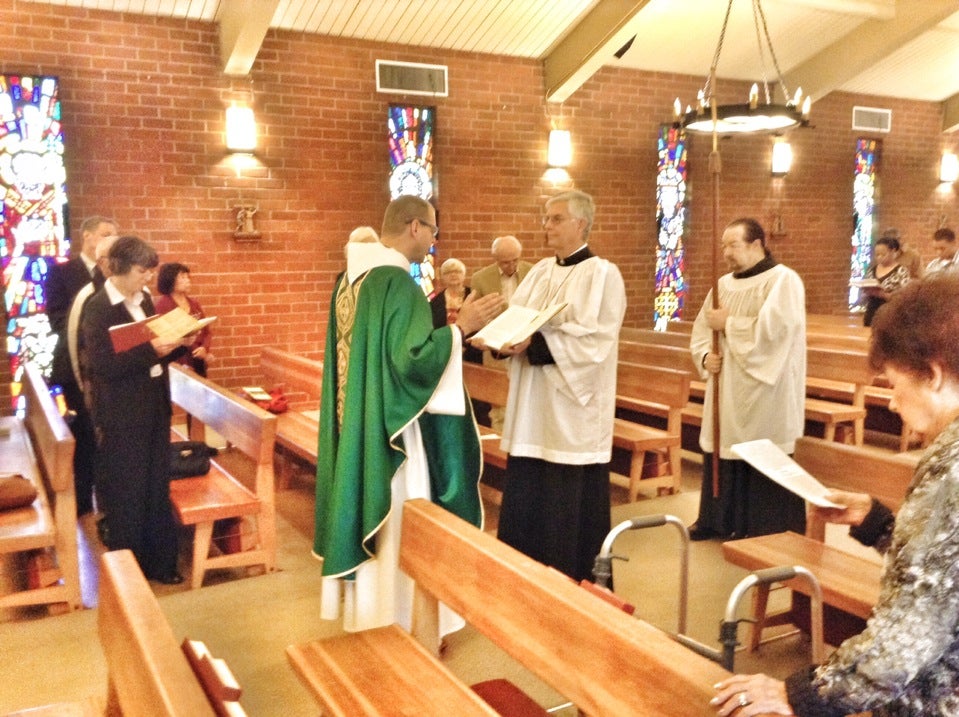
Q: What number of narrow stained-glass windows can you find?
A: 4